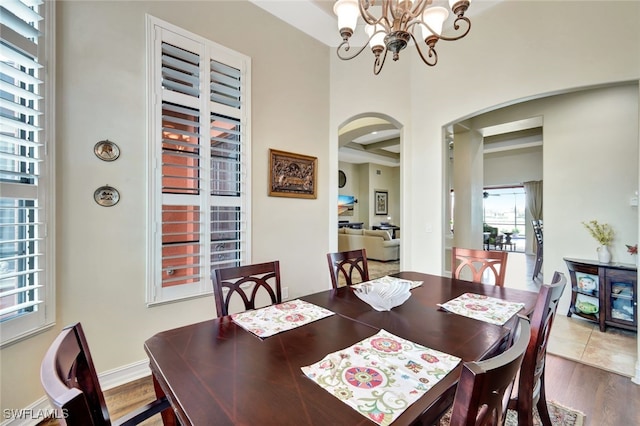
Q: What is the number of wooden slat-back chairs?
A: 6